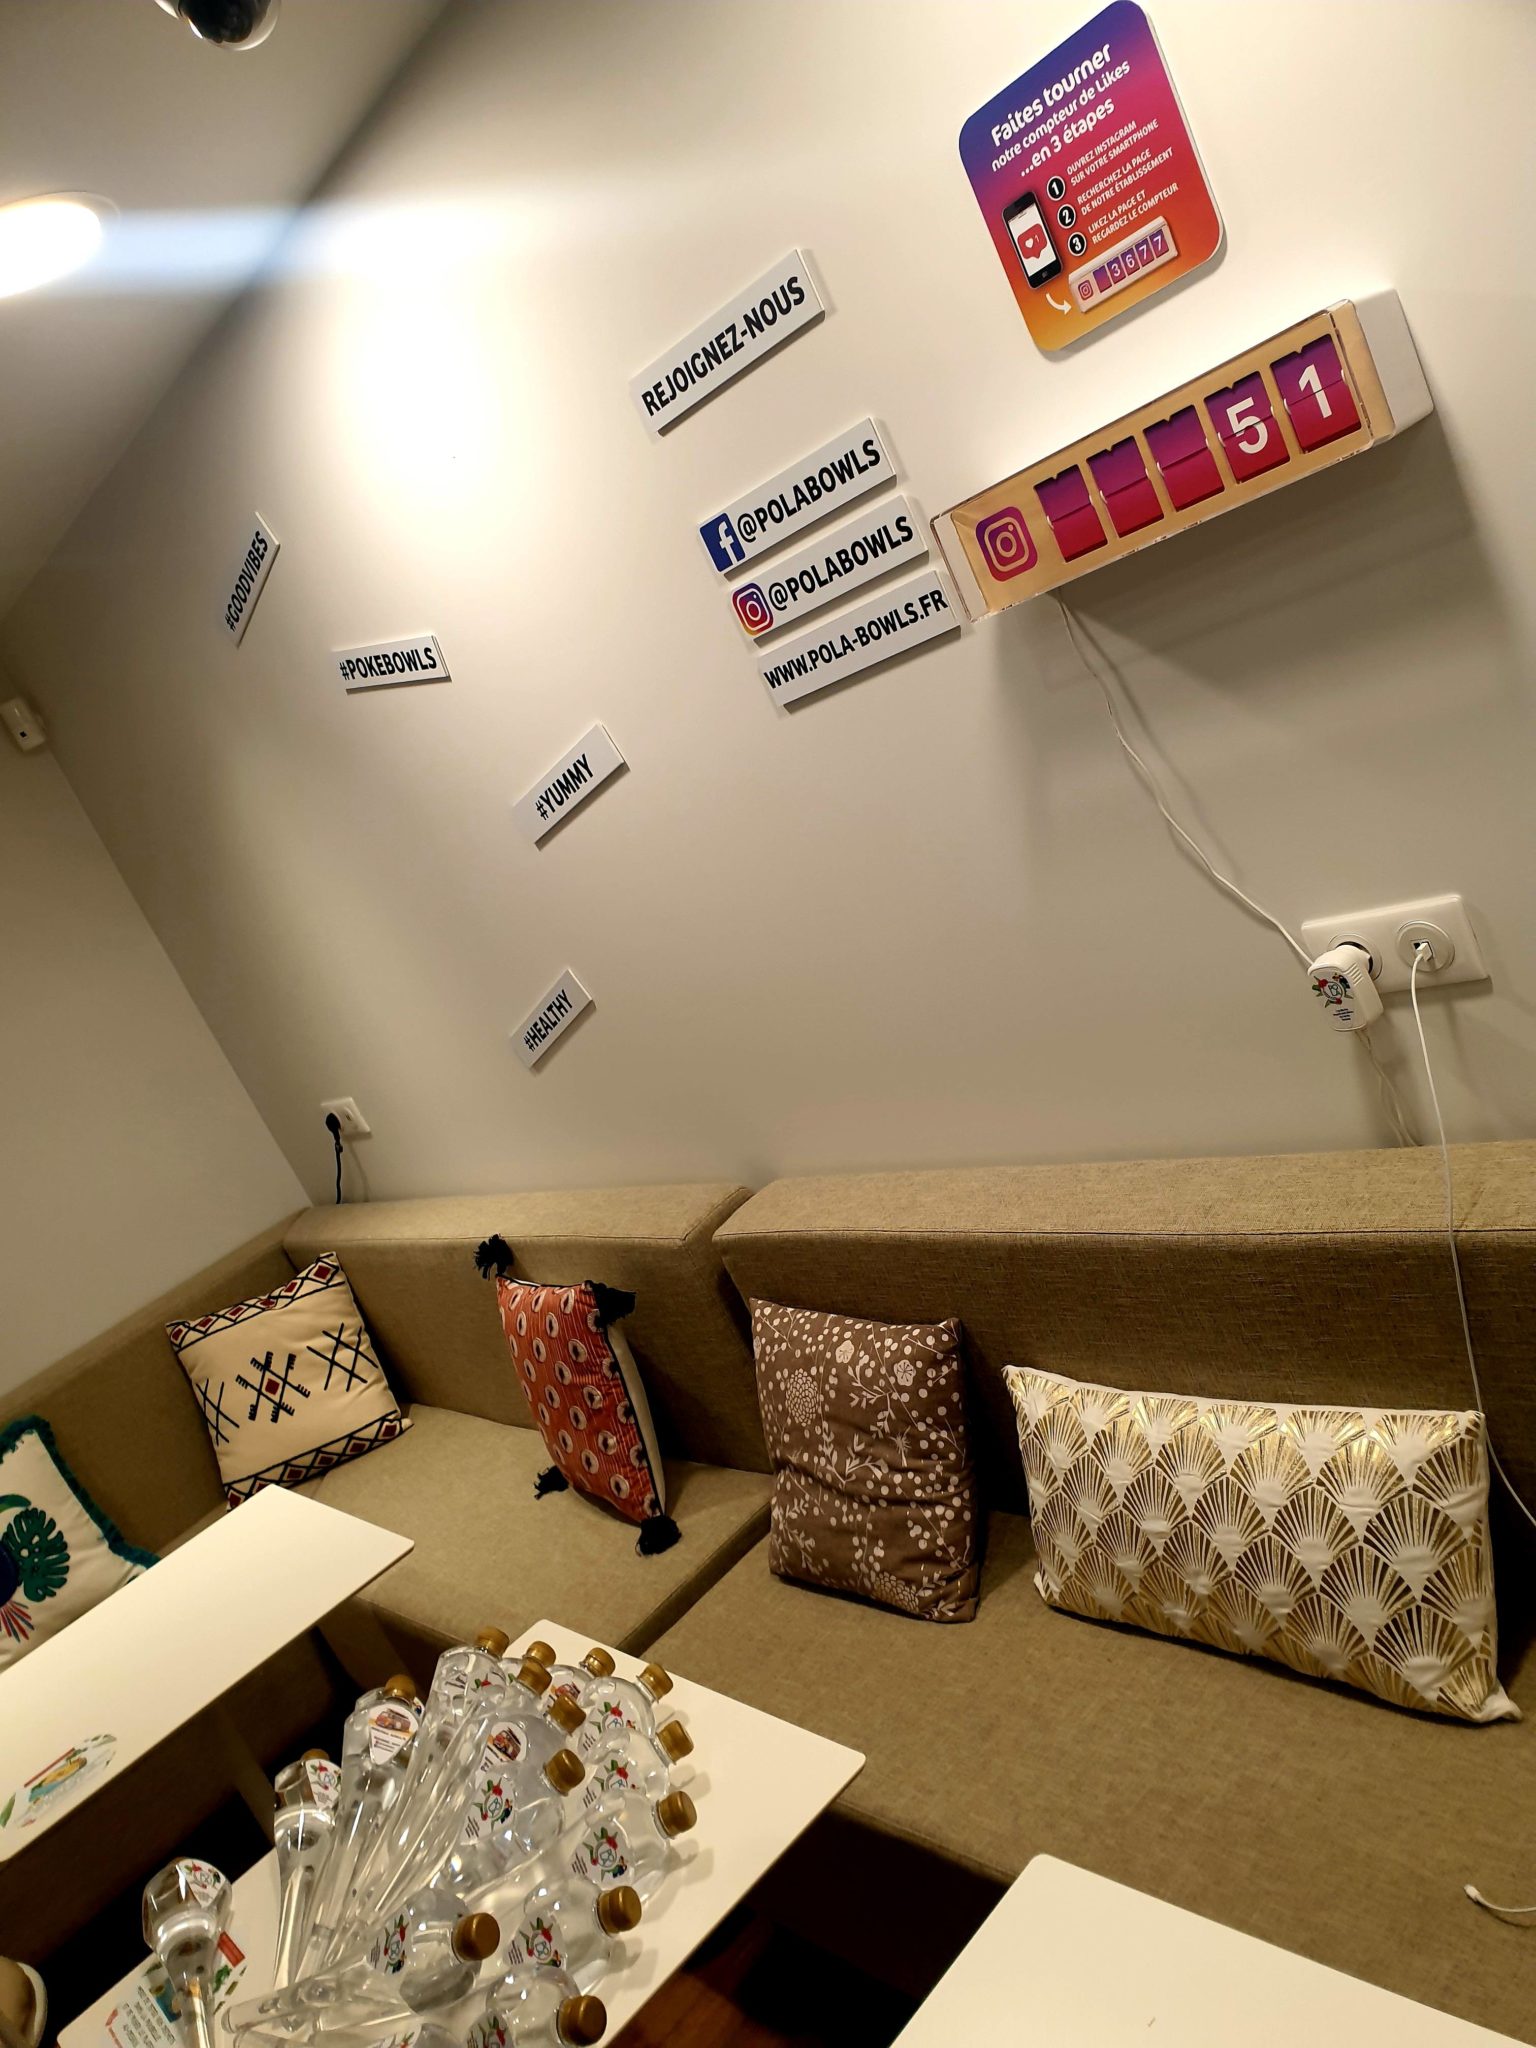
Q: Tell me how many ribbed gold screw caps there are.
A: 14